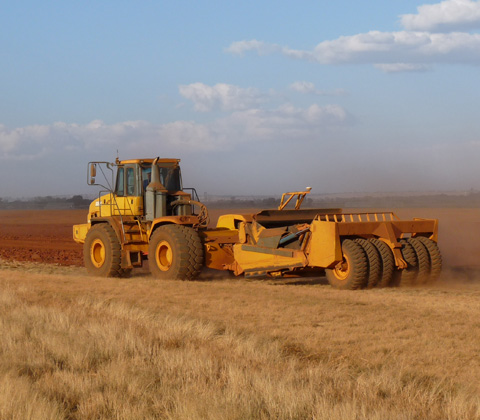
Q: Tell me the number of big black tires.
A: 8